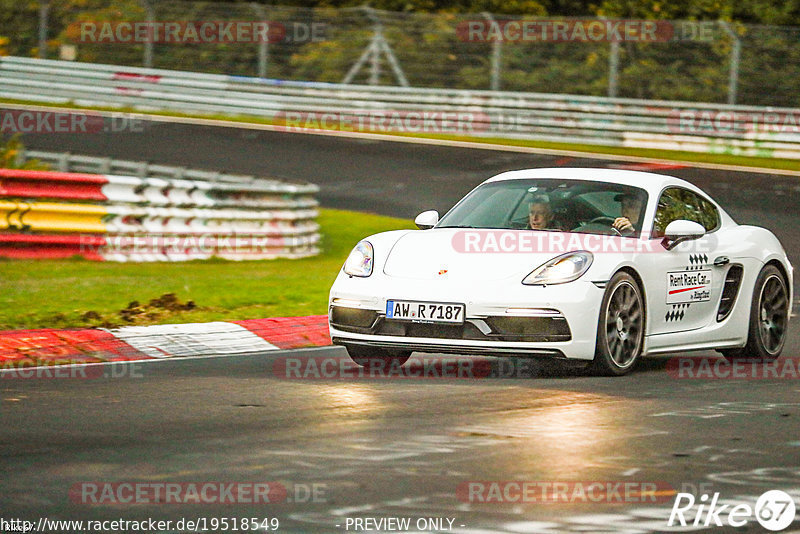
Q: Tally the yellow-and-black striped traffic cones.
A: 0